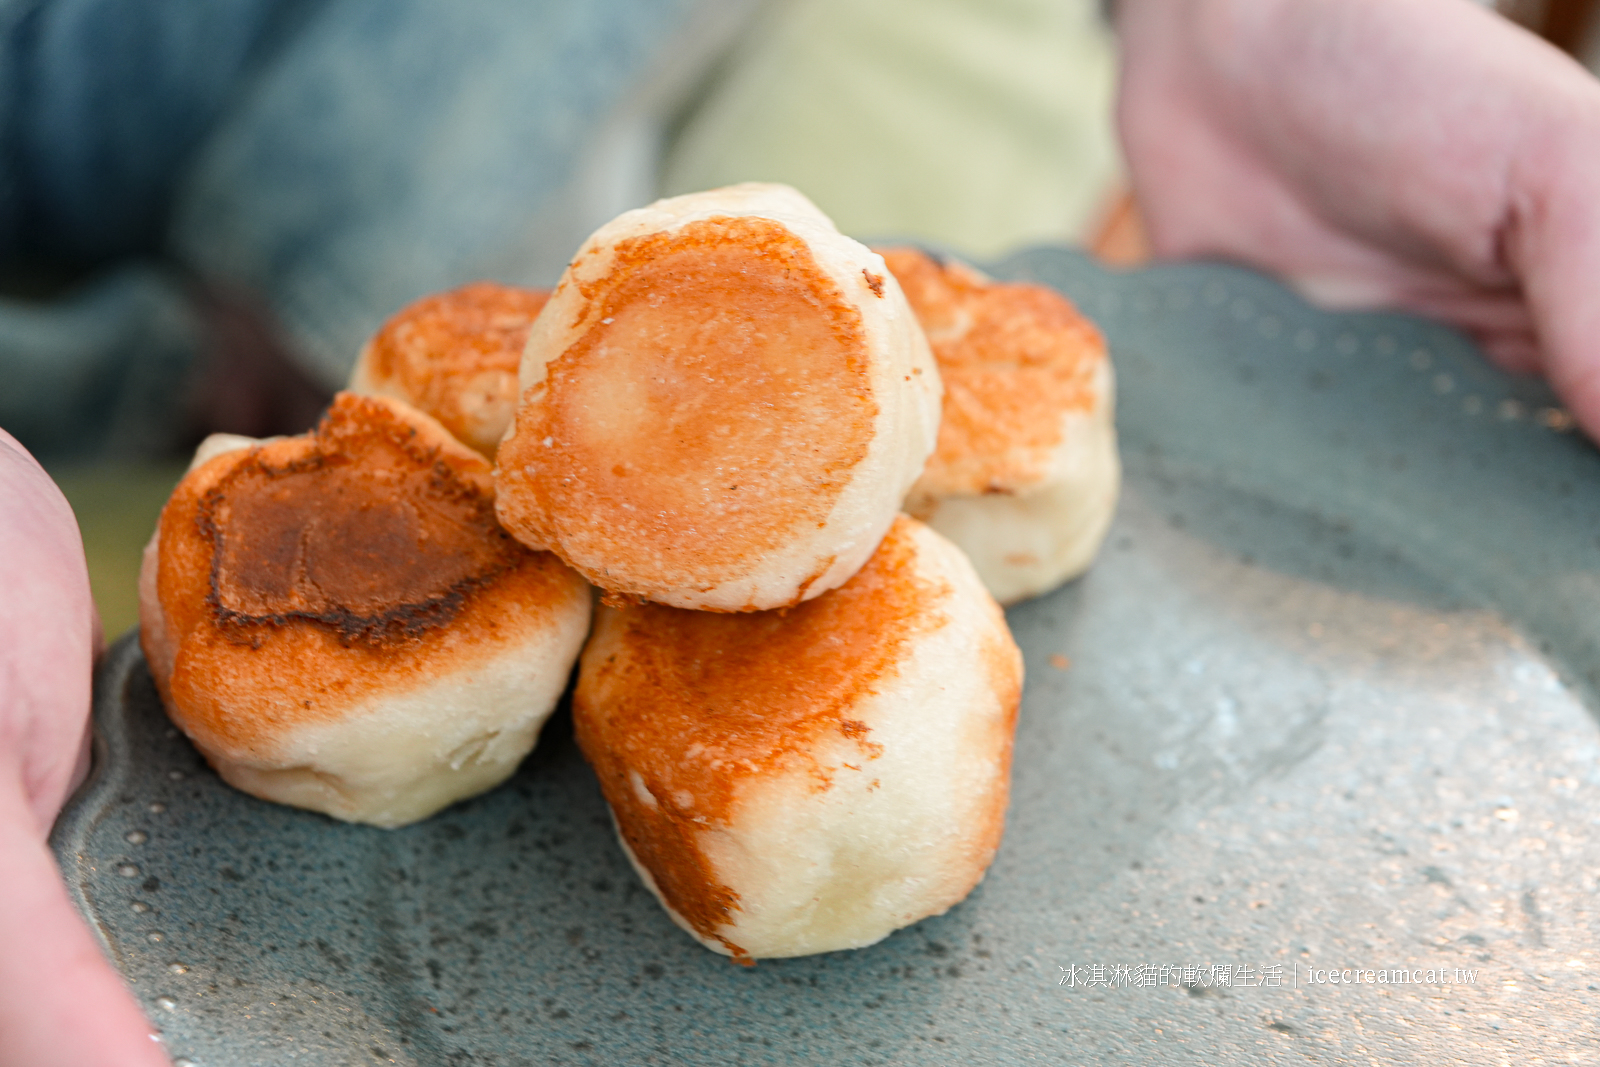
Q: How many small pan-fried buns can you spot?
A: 5